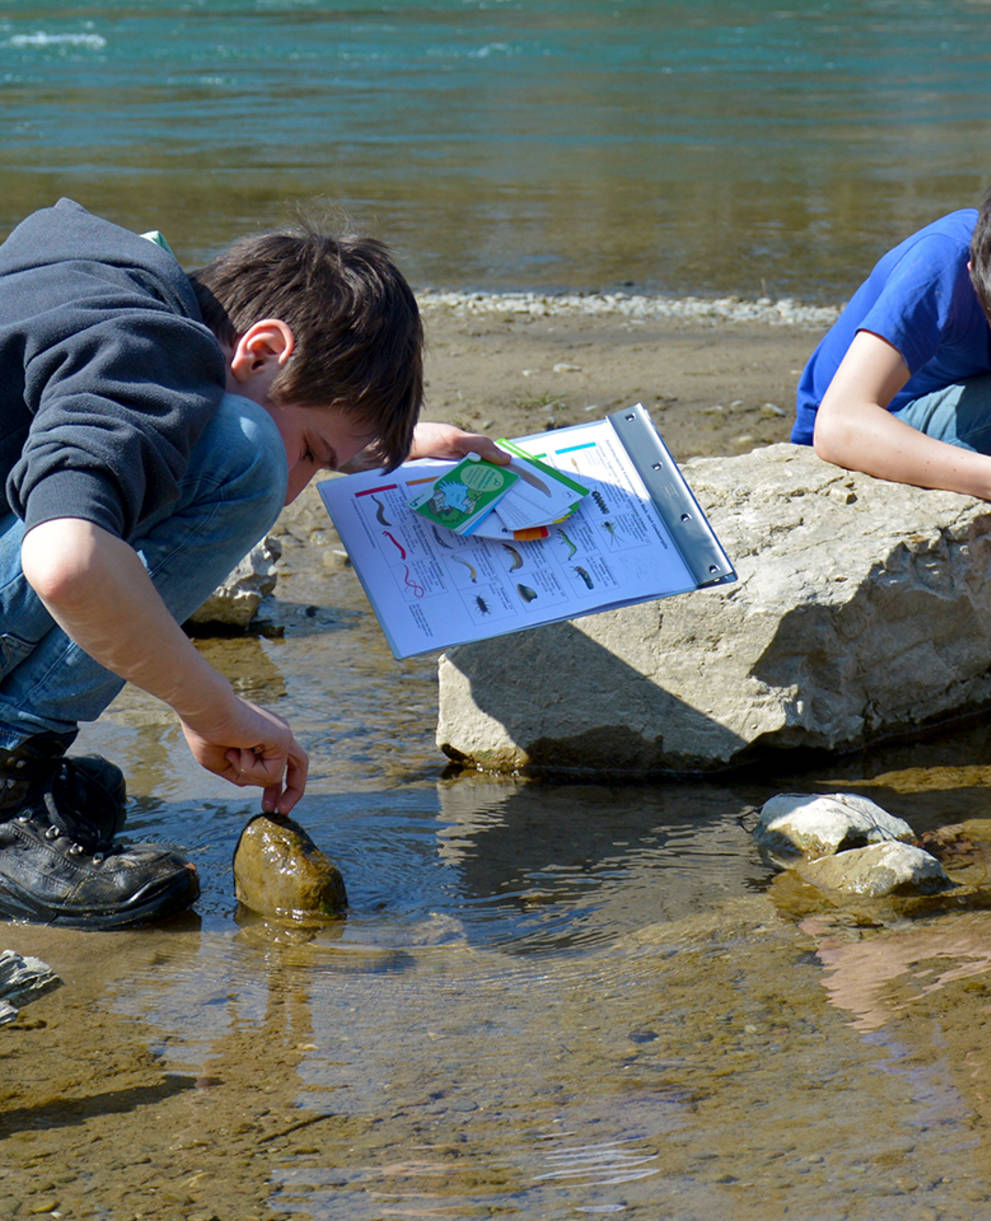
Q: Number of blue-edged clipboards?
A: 1